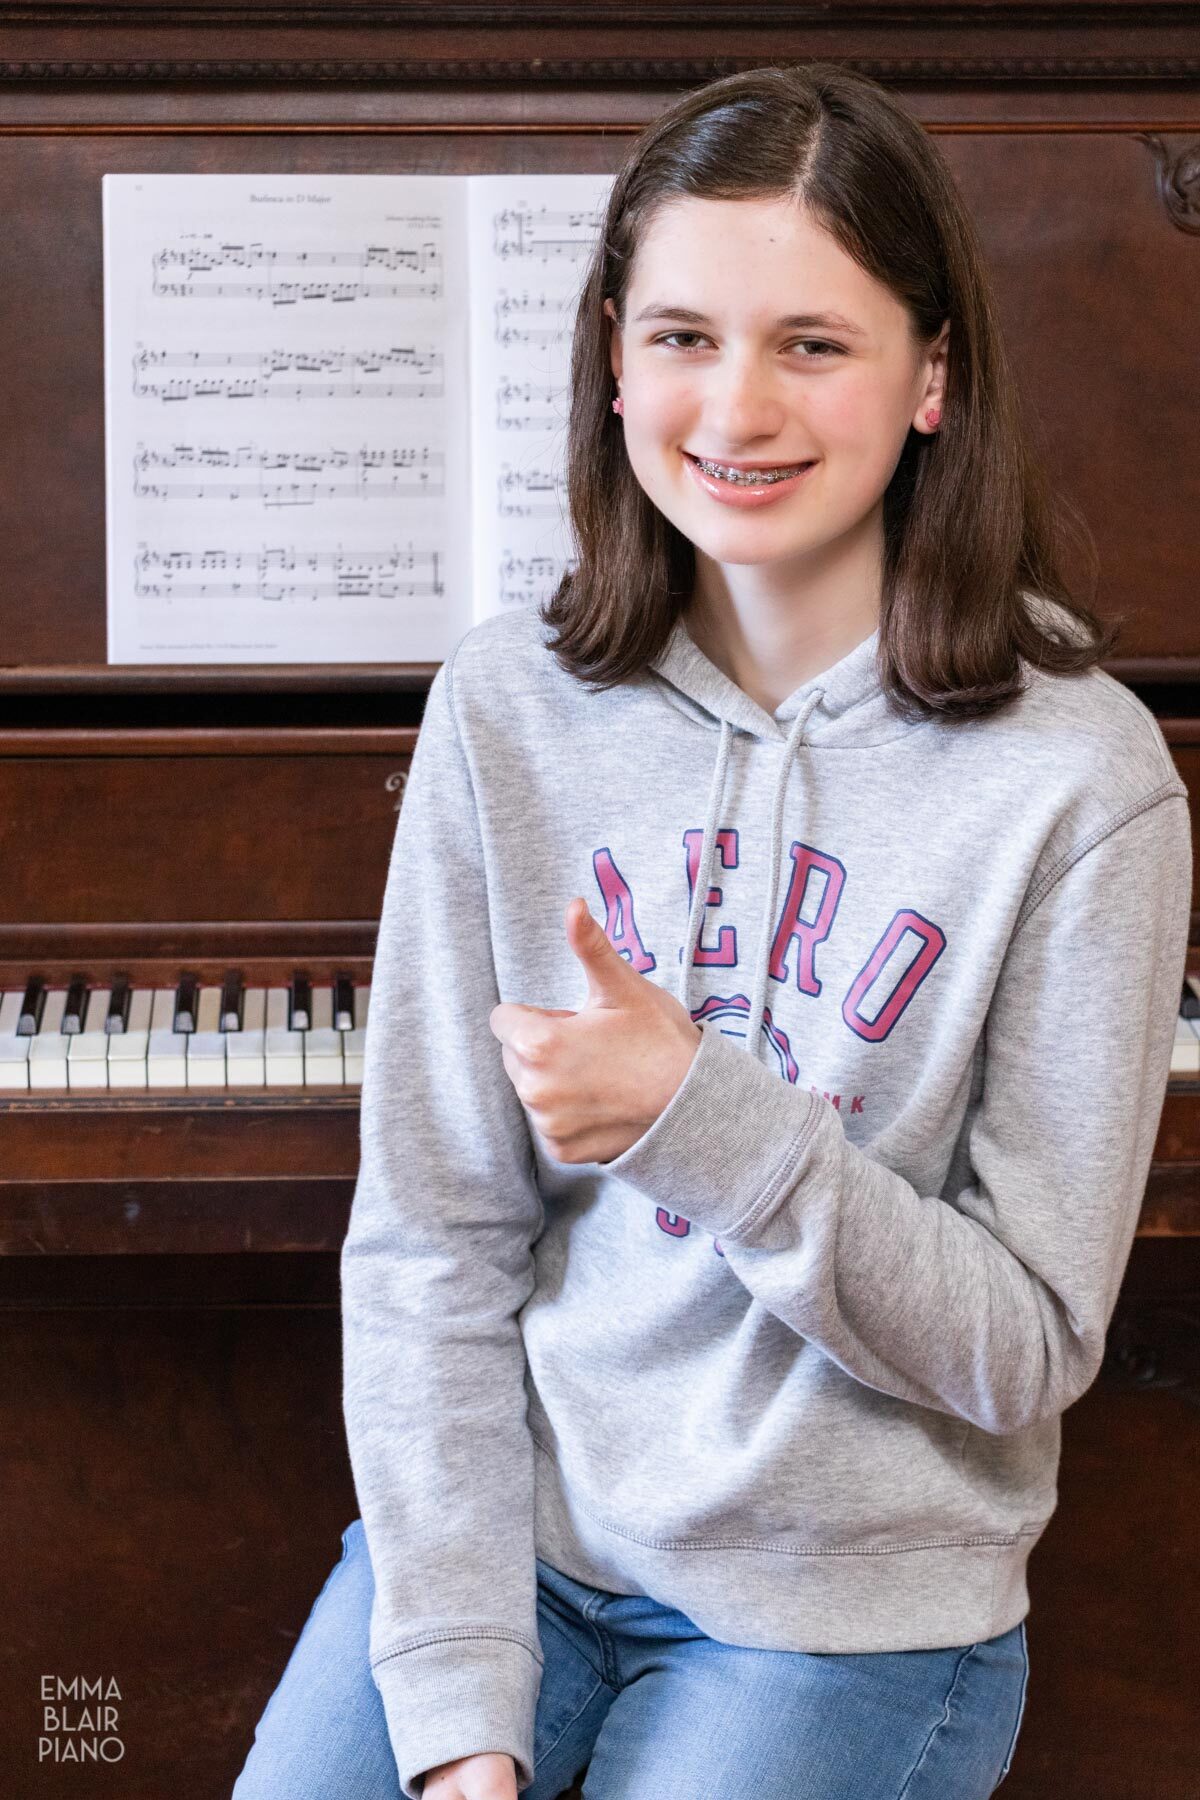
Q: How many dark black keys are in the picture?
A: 8